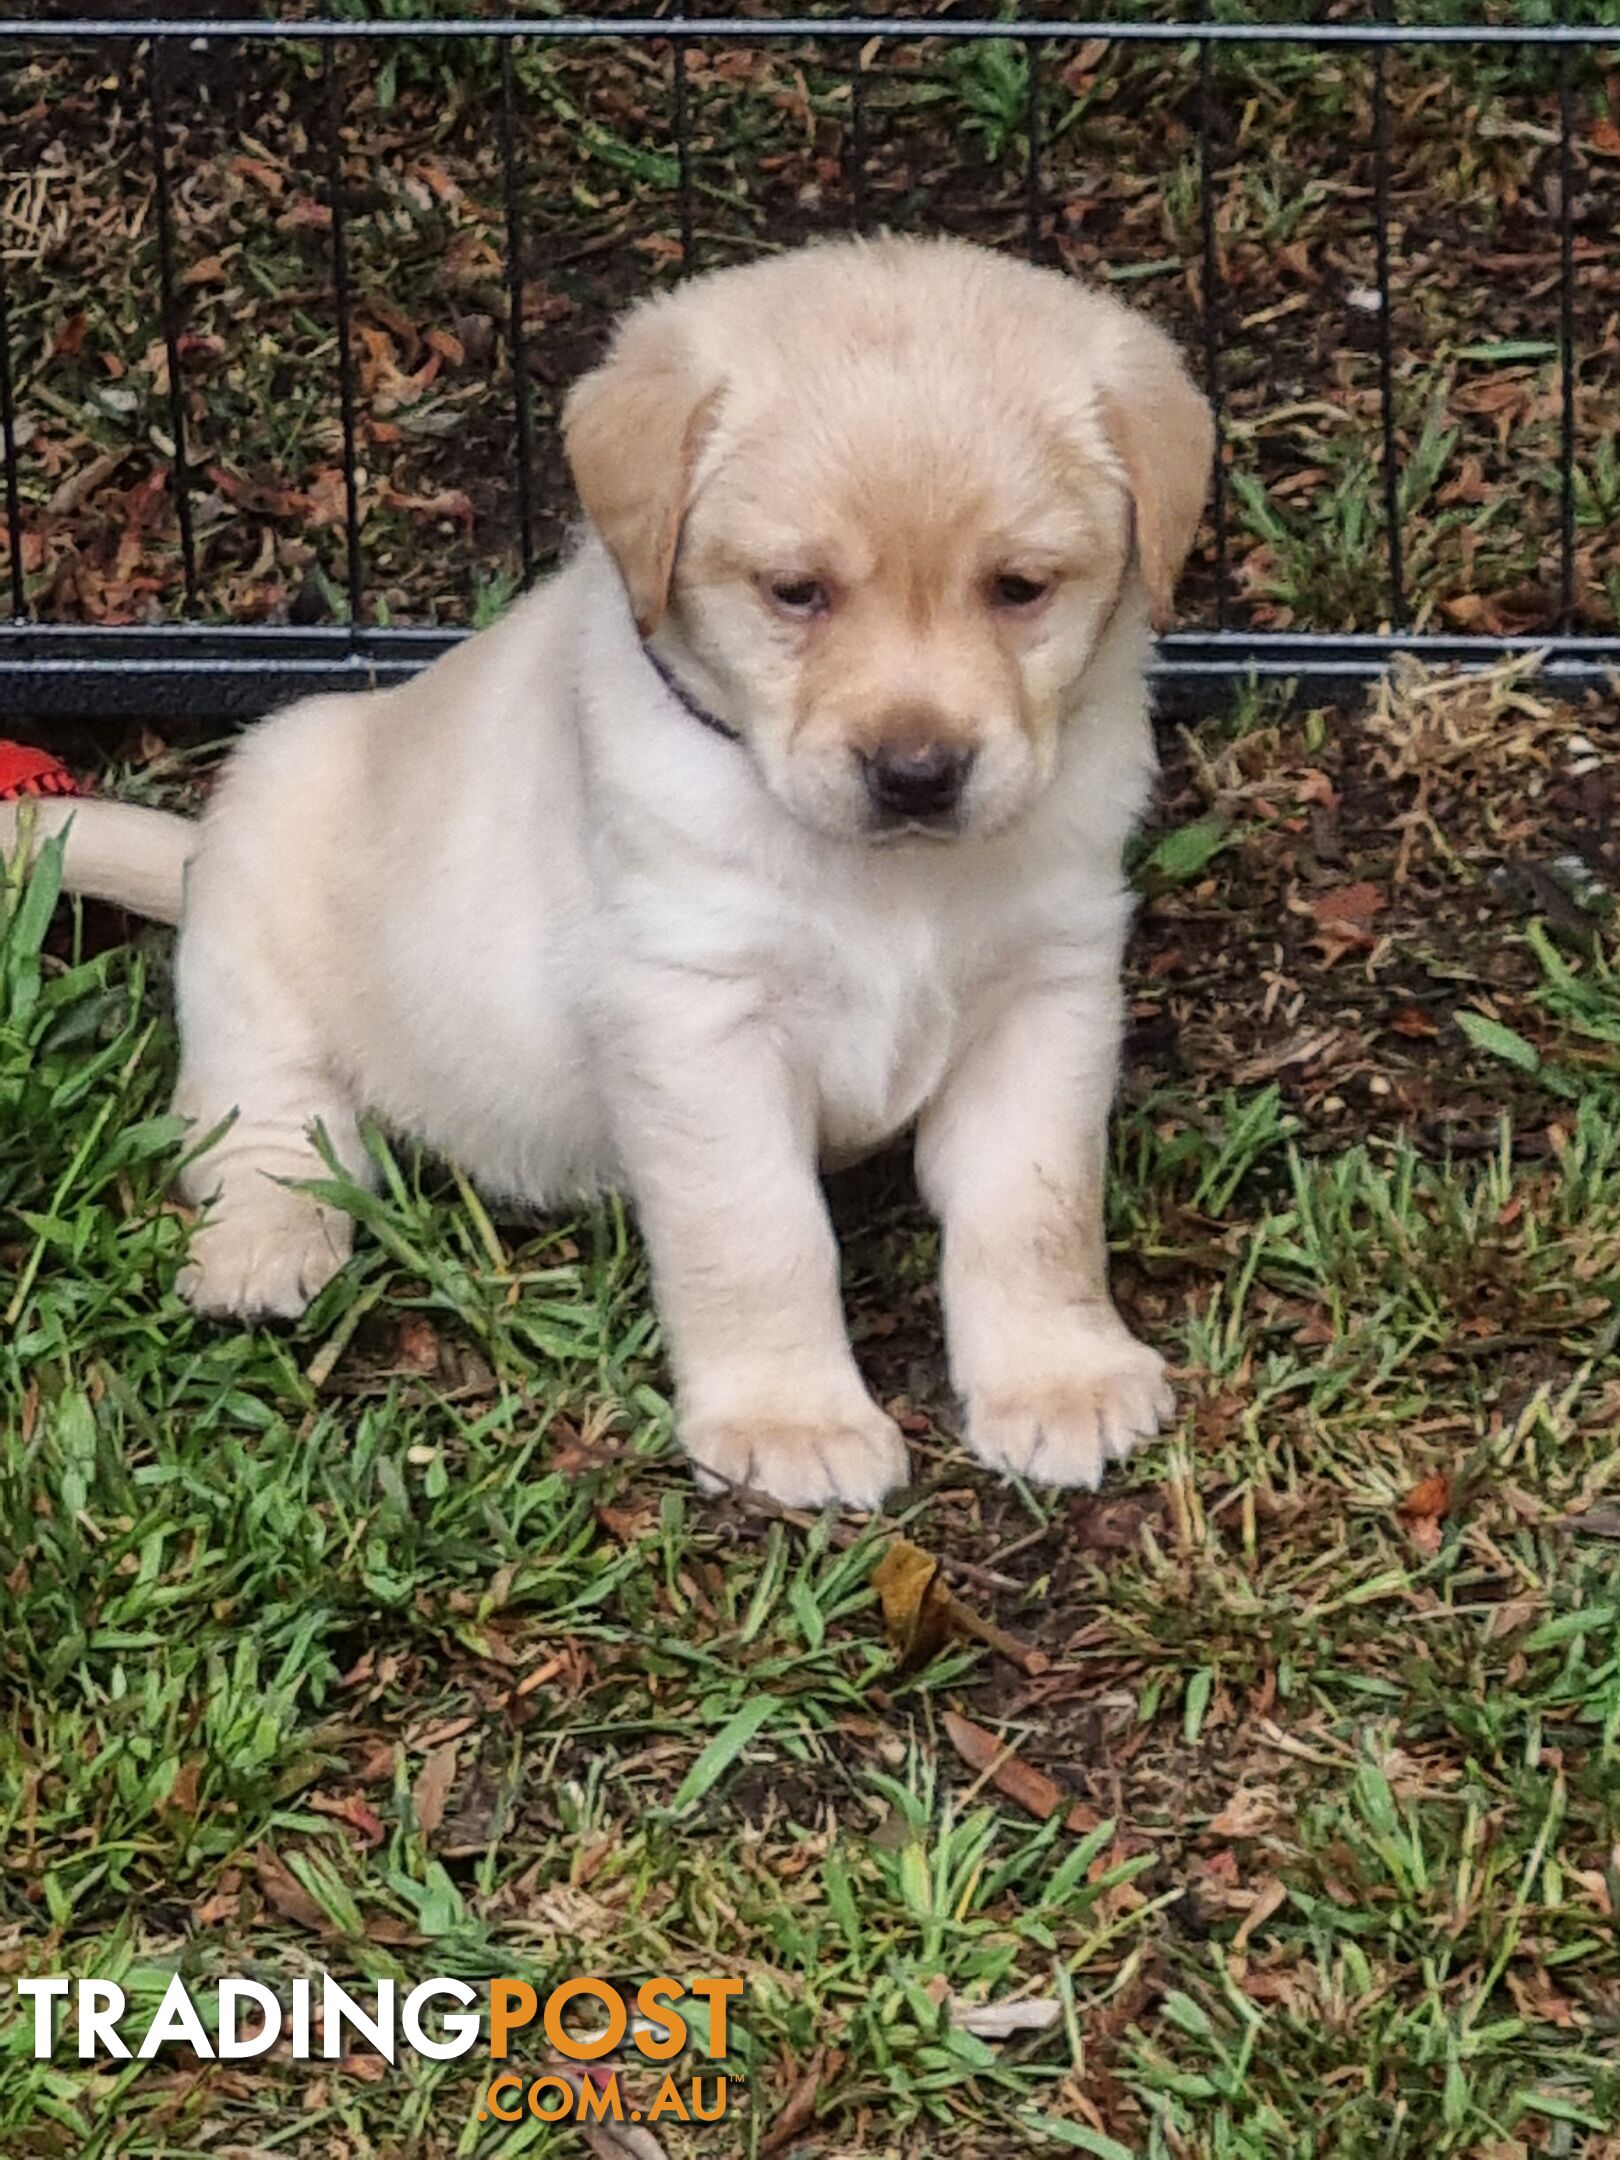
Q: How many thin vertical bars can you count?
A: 10